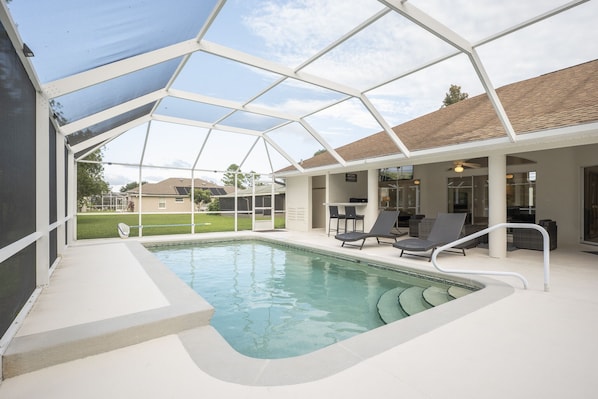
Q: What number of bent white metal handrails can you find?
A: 1